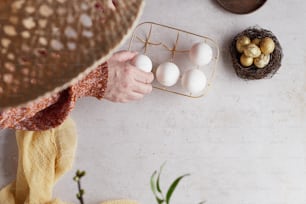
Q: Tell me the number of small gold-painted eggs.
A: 6